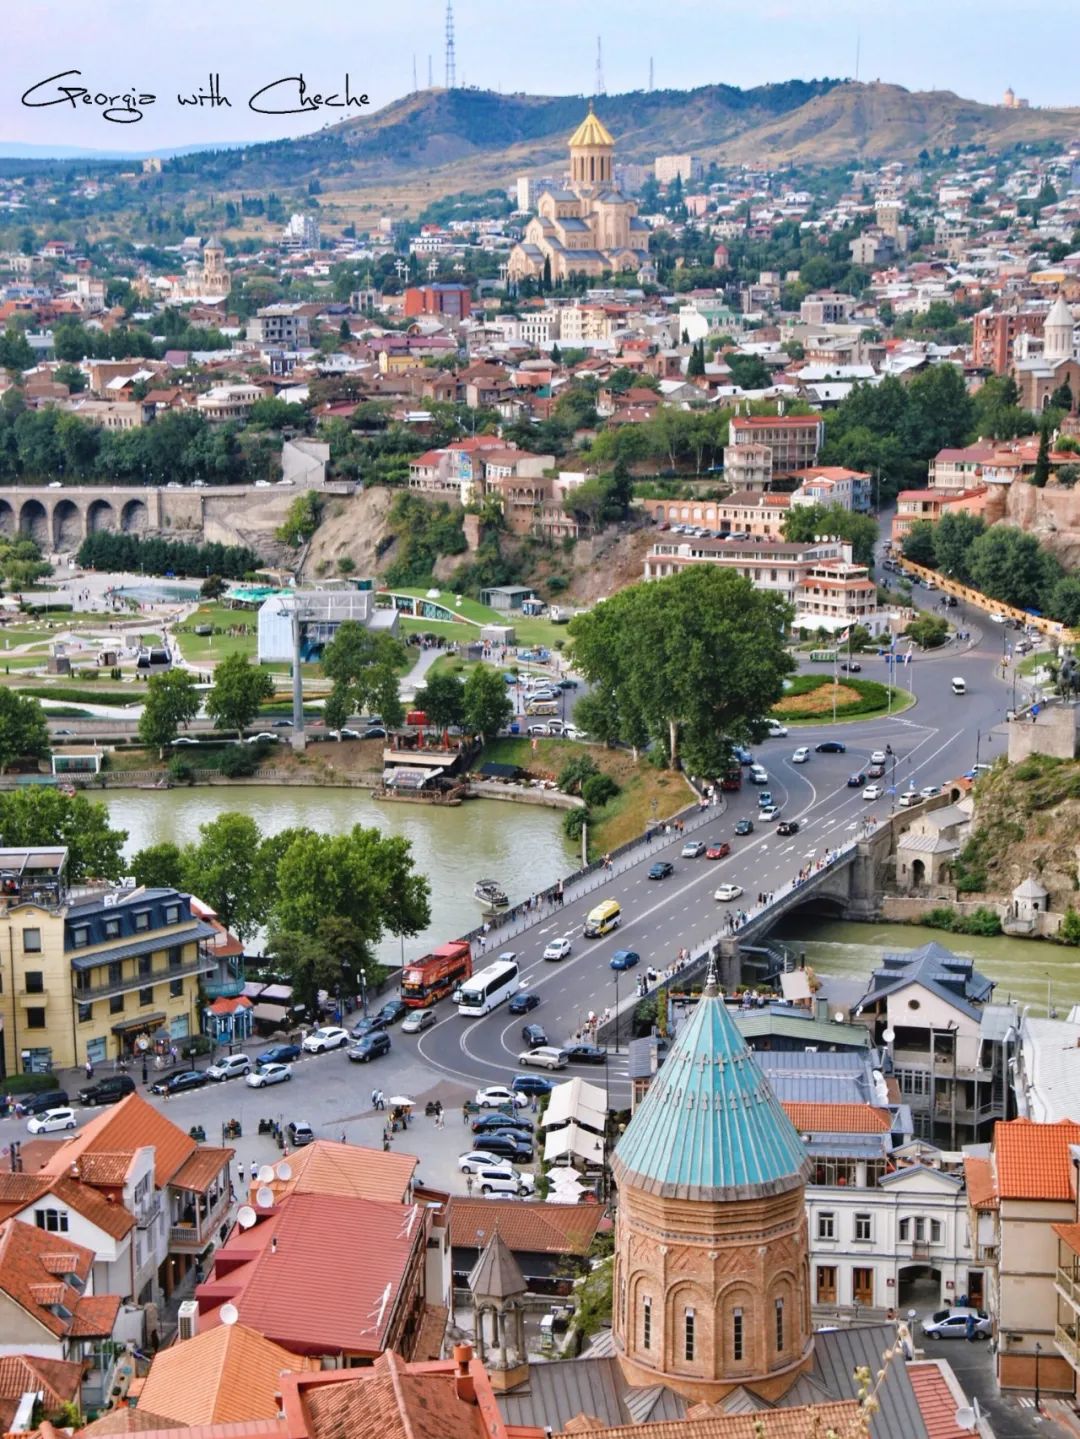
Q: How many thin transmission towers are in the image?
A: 6